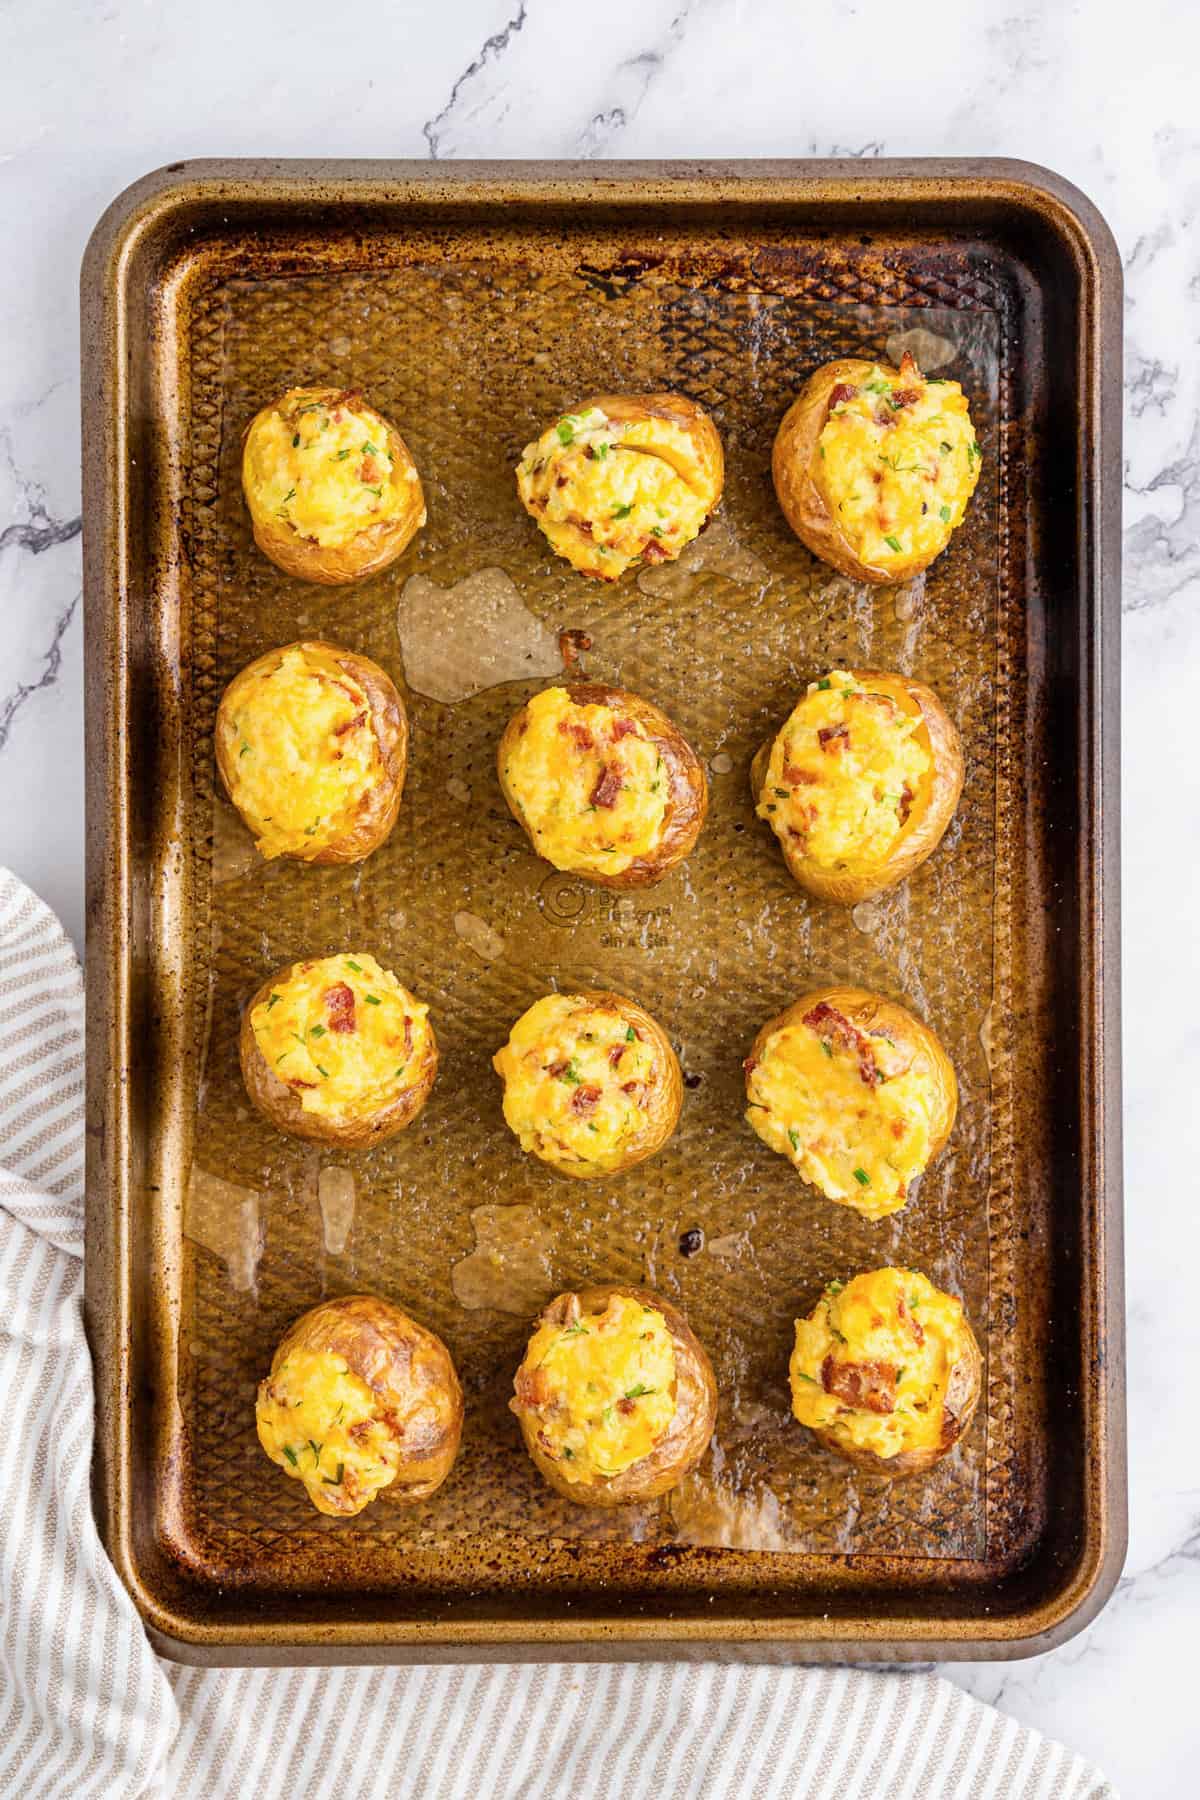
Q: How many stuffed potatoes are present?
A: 12